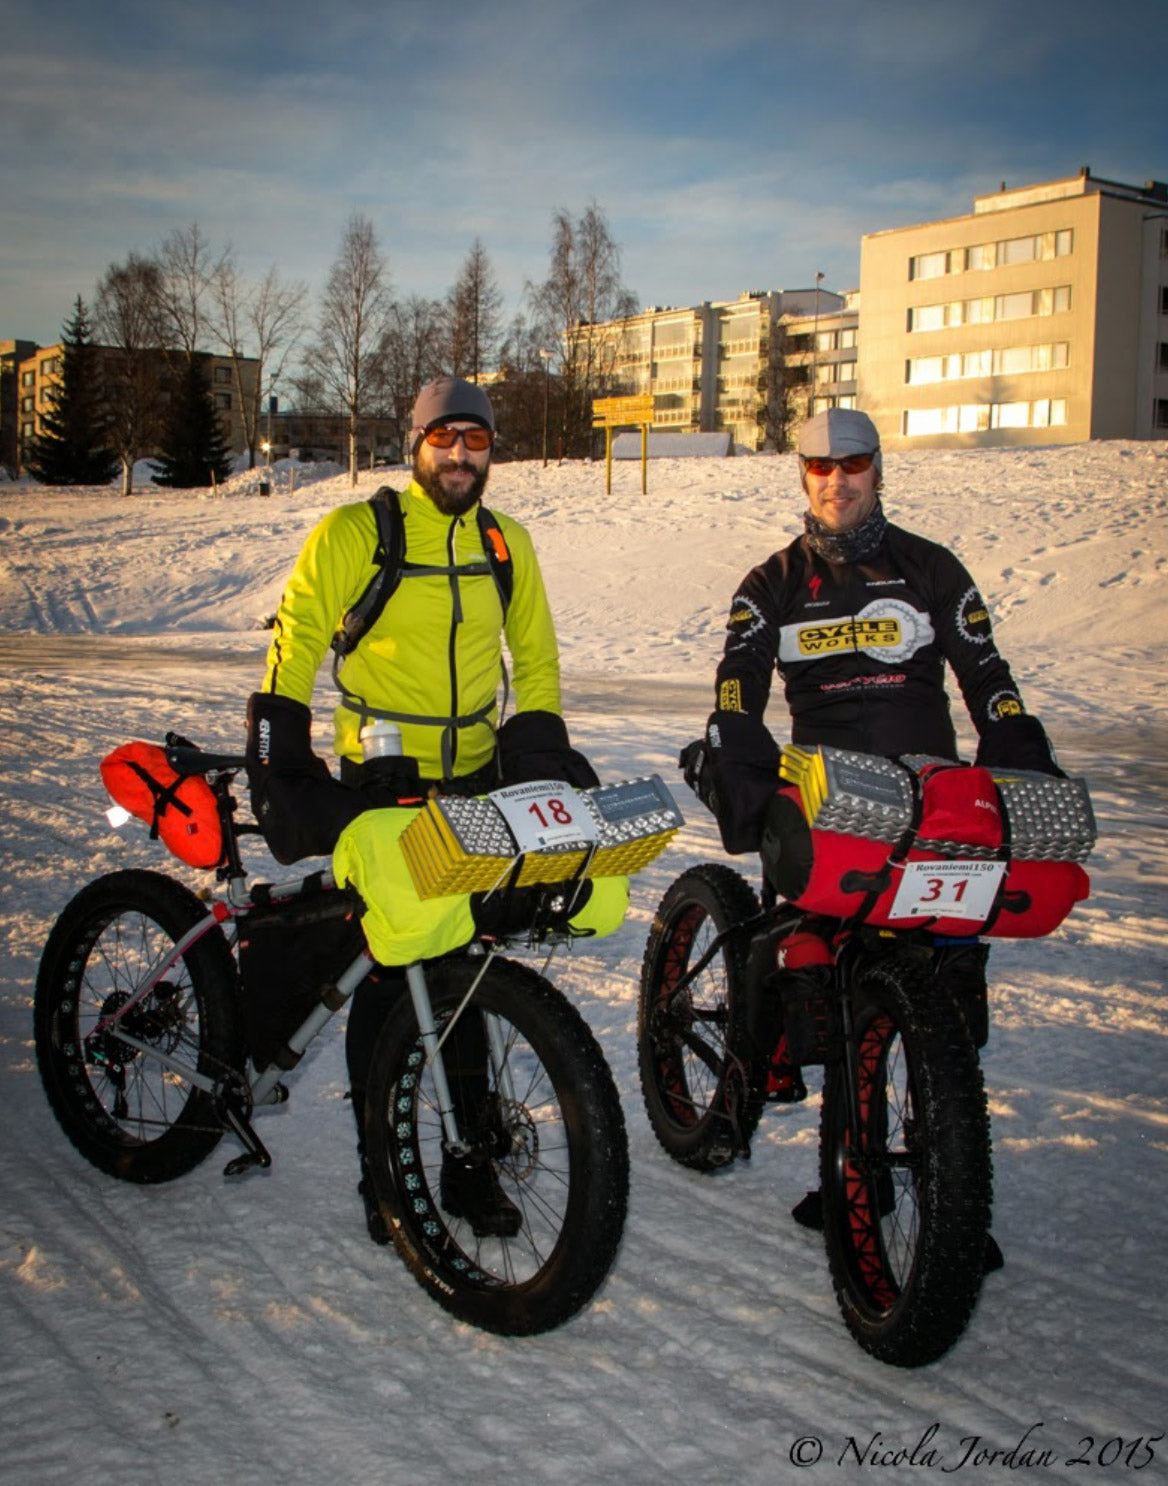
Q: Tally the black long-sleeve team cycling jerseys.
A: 1